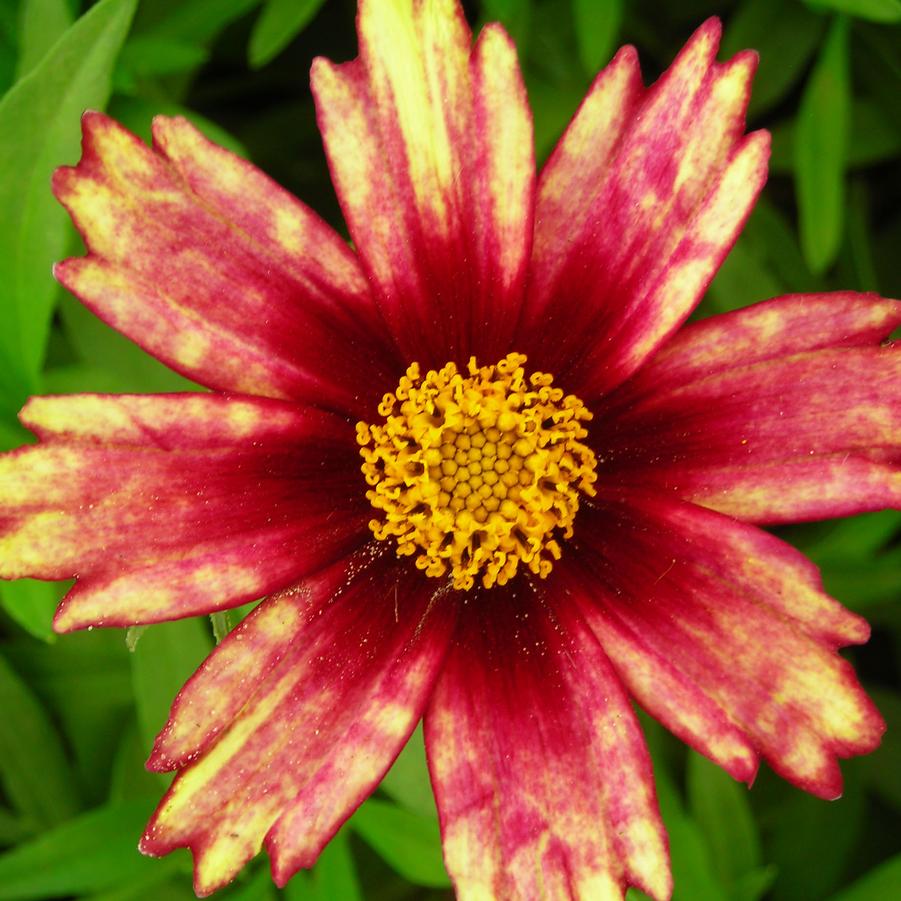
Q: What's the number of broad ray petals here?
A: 8